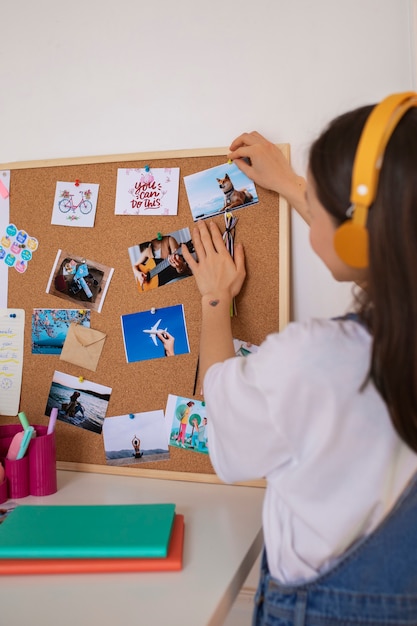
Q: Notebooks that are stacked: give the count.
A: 2